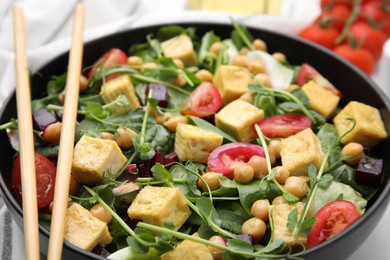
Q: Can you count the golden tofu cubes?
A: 13